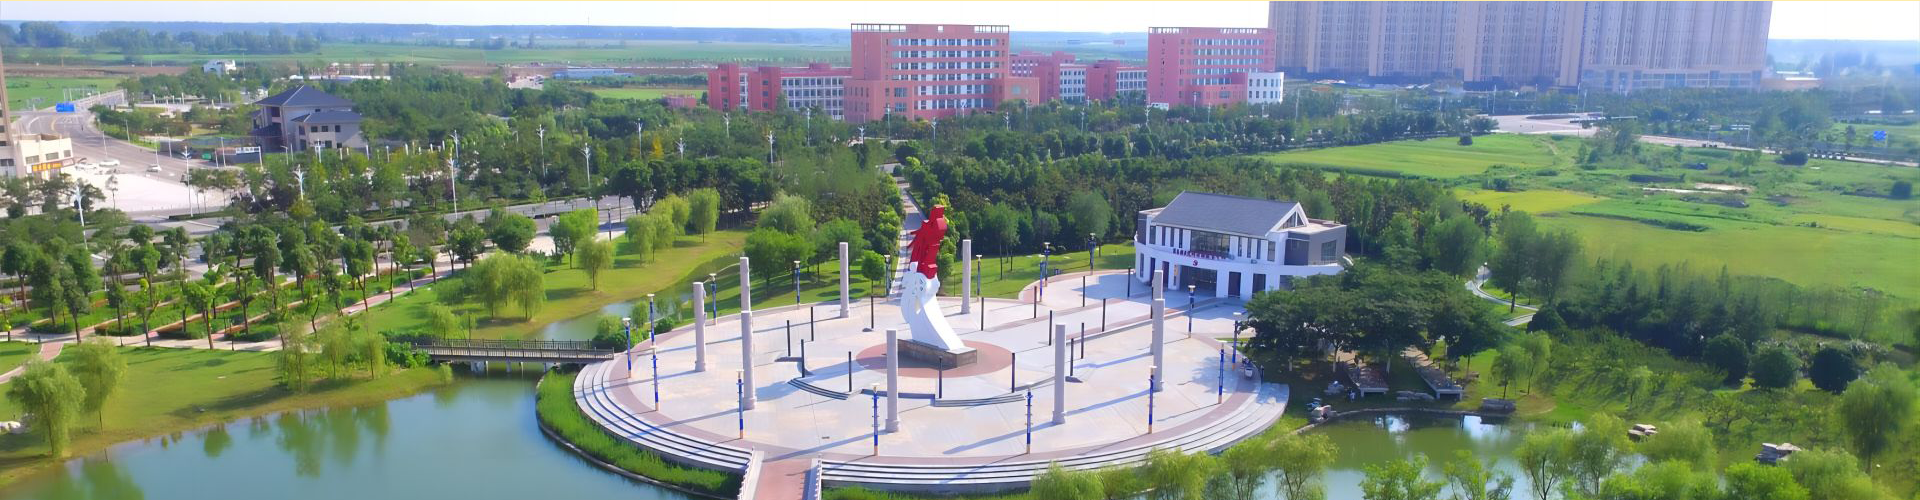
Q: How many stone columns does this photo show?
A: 9